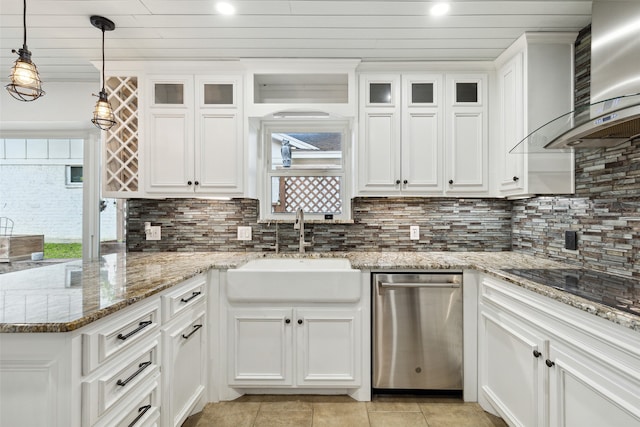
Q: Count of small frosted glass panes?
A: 5